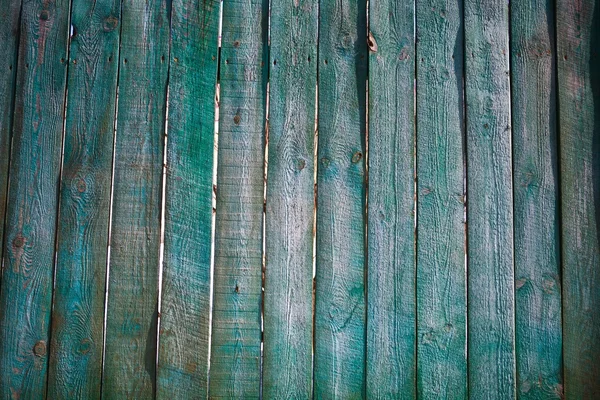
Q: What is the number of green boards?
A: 13